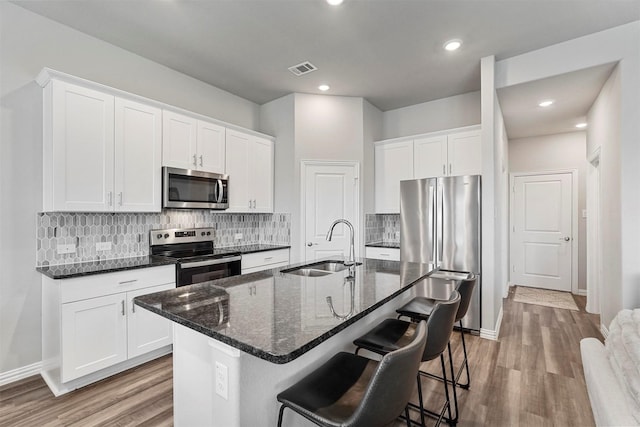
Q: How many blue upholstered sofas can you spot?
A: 0